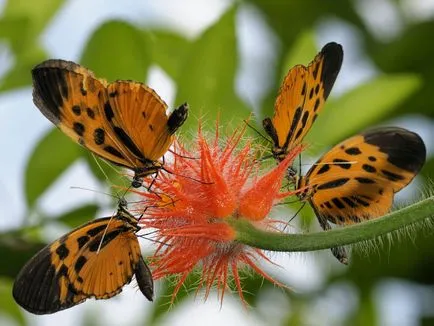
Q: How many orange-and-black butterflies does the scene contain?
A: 4